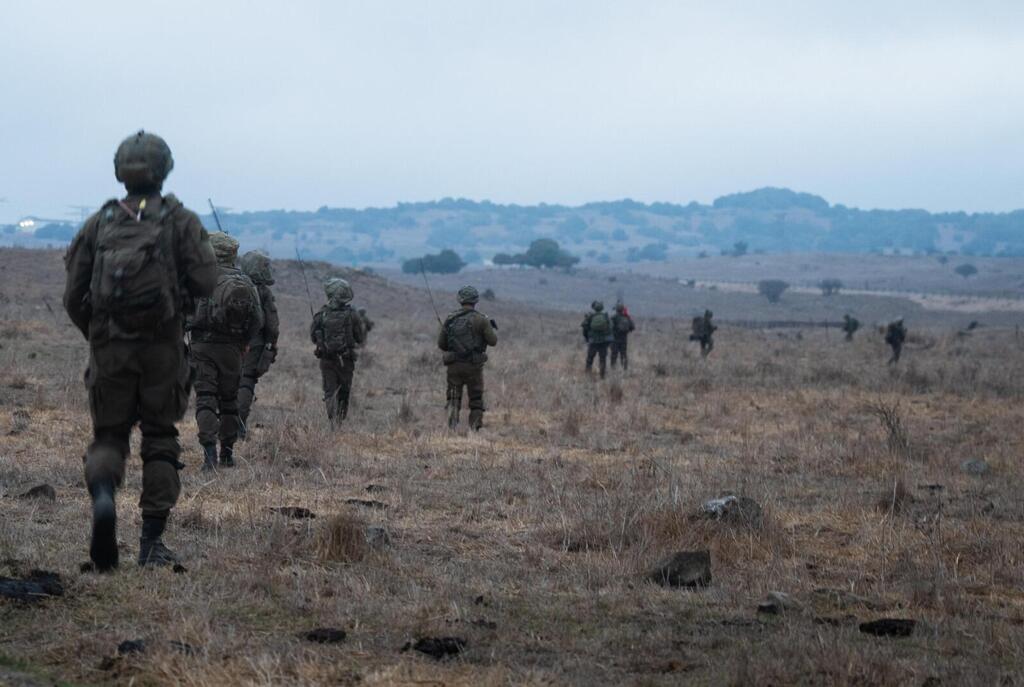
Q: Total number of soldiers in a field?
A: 11